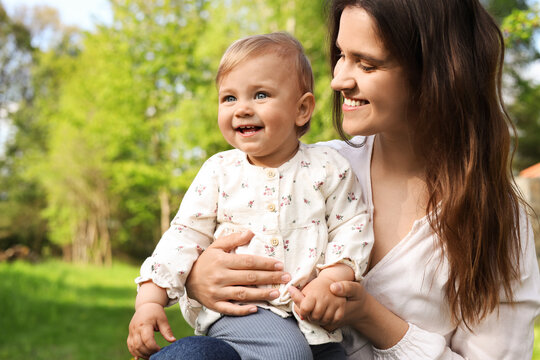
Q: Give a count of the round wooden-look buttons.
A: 3